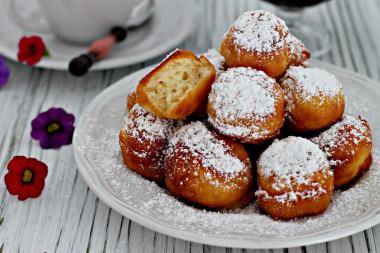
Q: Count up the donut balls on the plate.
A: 11